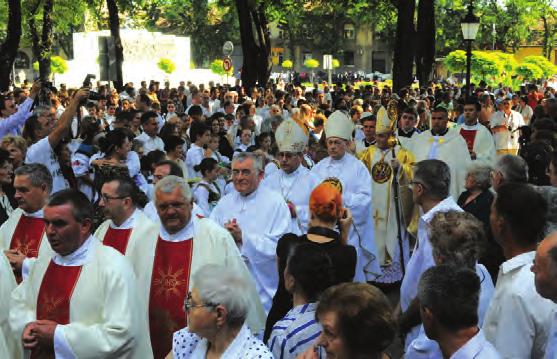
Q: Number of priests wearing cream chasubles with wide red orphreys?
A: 5